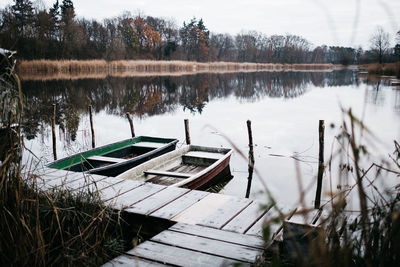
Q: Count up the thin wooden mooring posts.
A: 6